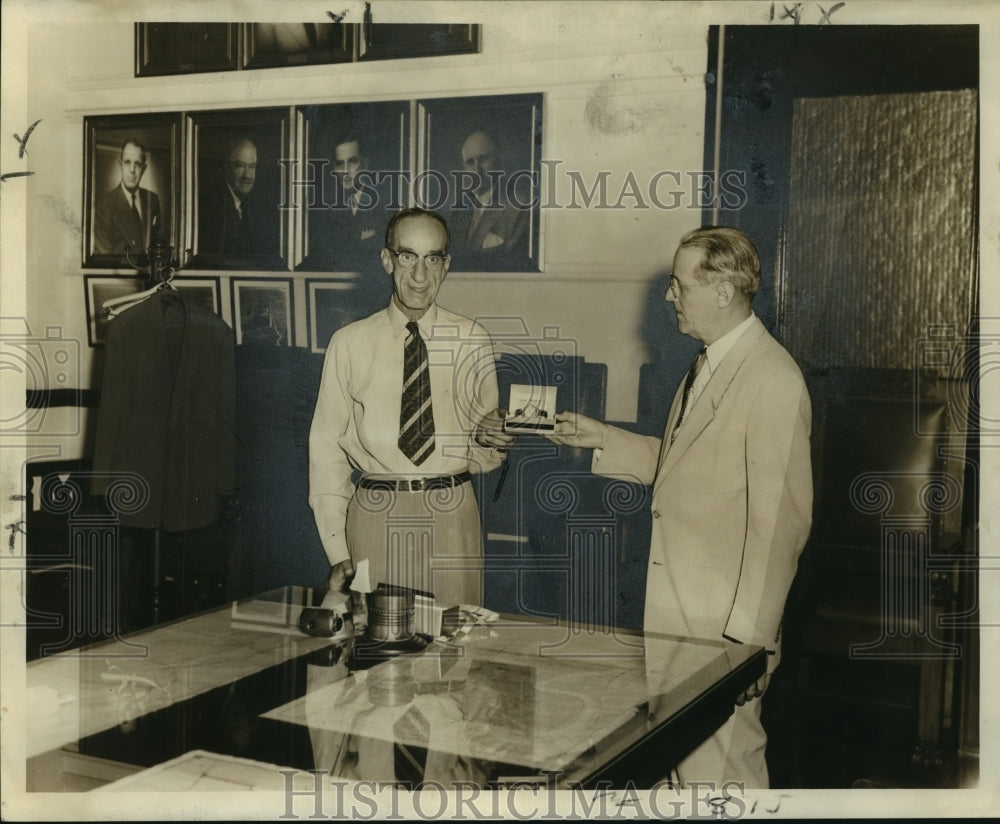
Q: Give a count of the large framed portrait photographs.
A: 4